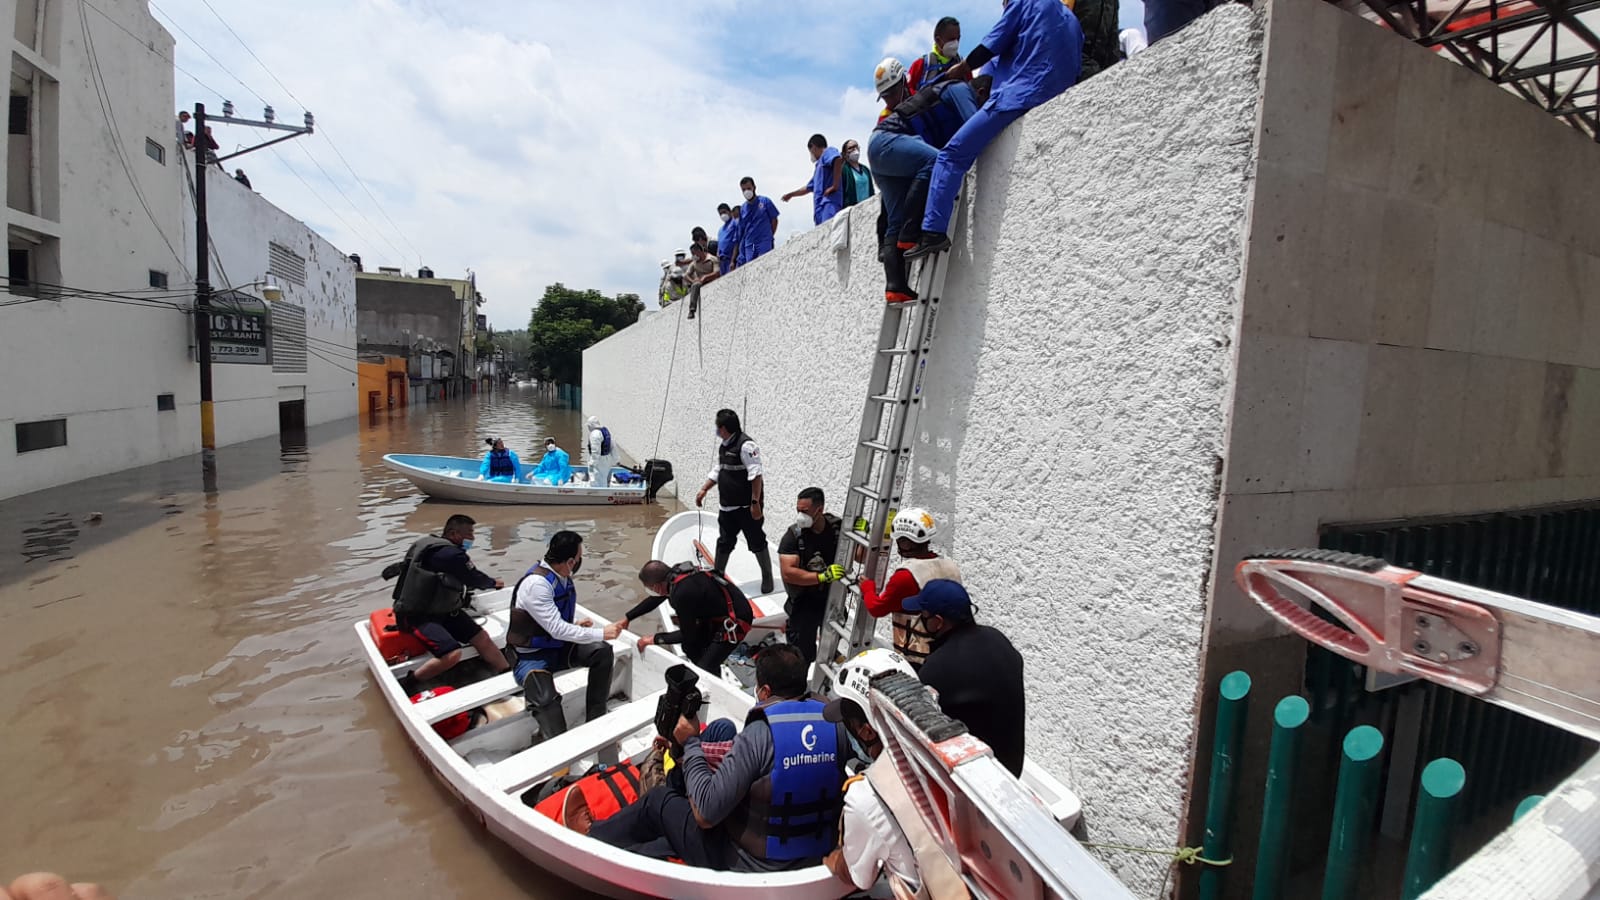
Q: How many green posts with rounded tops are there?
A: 5